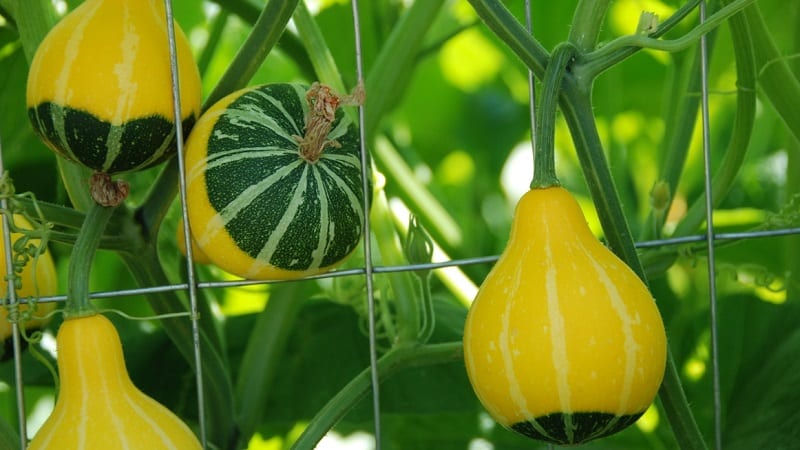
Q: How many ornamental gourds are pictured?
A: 5